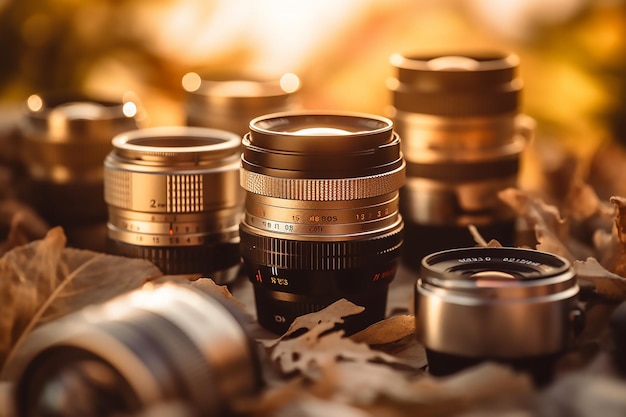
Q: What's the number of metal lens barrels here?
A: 7